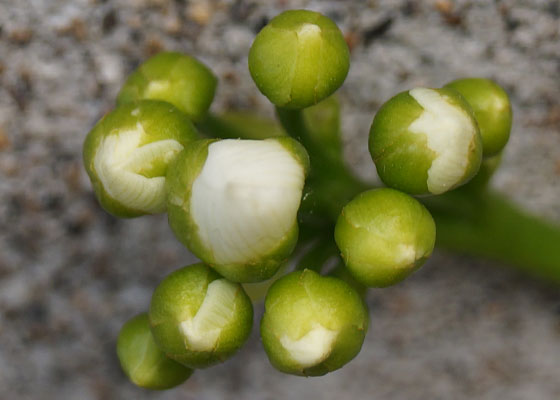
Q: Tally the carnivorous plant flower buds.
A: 10